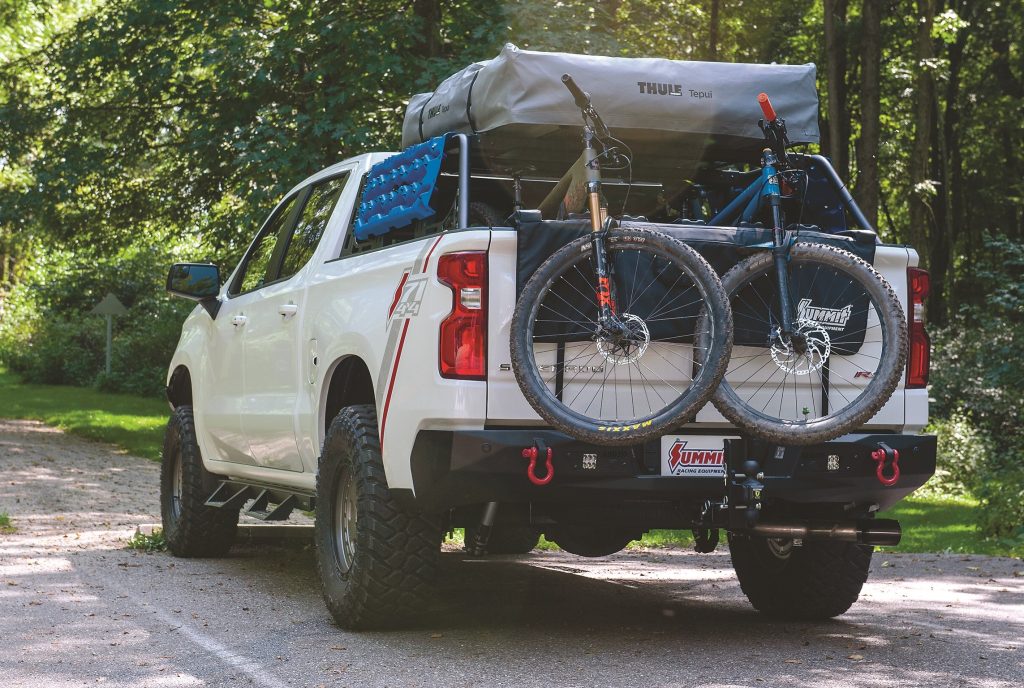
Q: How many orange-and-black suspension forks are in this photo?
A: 1